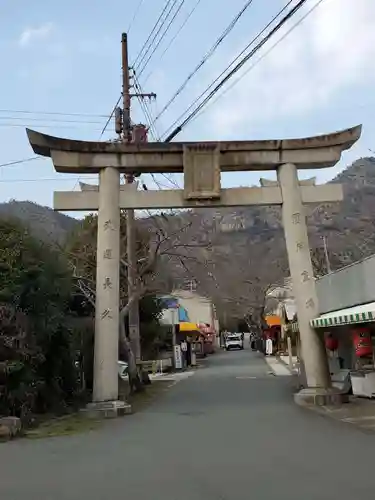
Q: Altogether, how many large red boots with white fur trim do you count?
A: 0